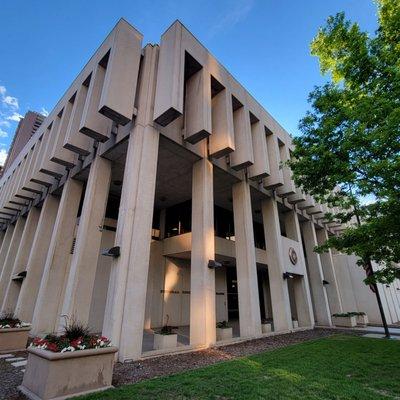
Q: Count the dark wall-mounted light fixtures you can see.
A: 5